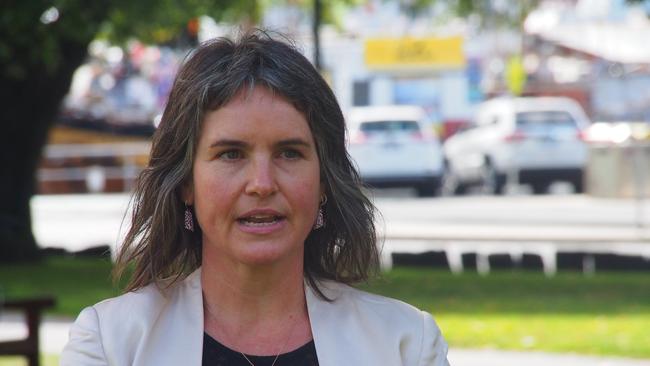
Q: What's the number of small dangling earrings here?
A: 2